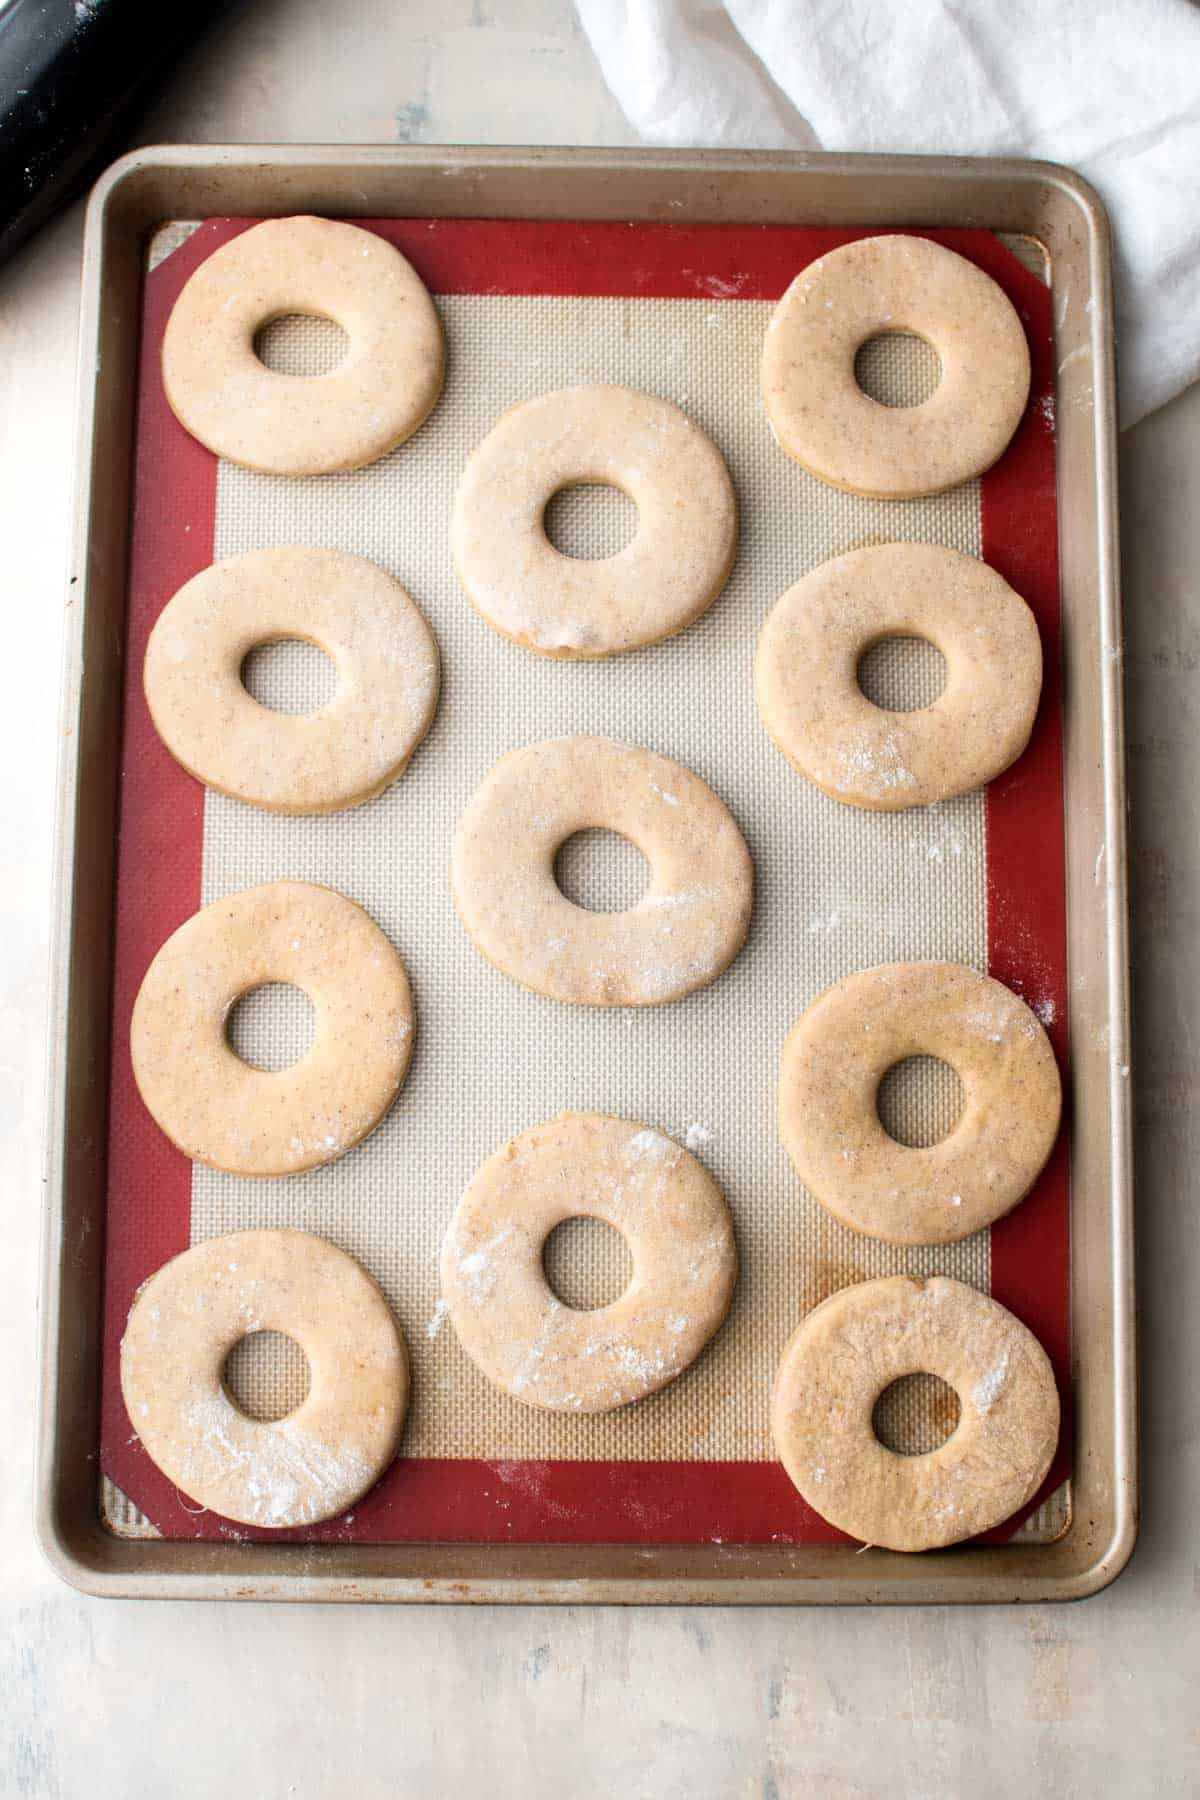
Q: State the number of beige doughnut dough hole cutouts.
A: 11